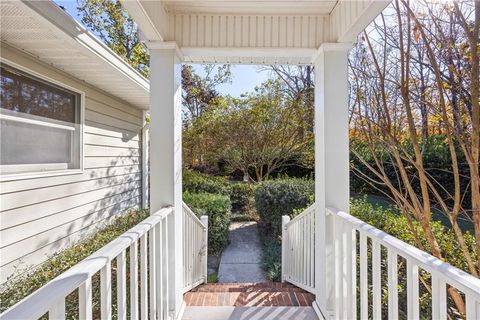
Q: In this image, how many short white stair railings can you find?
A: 2